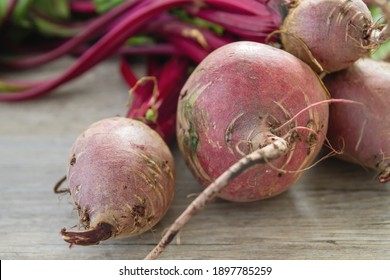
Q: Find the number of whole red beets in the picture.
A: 4